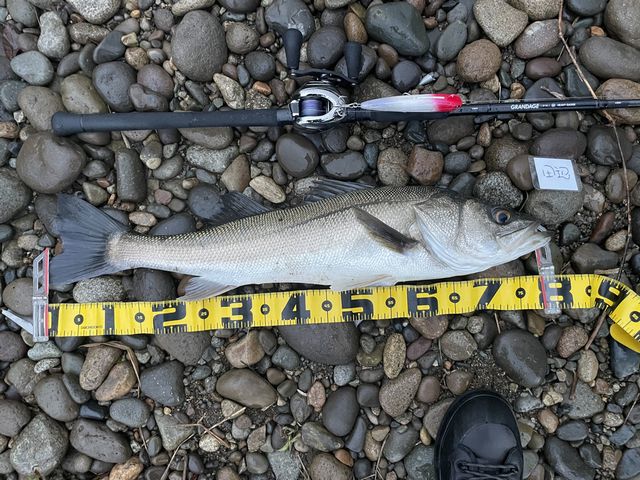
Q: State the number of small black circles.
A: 10